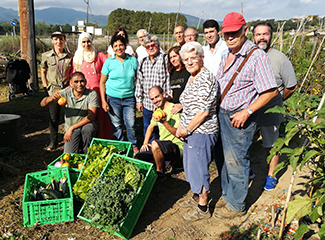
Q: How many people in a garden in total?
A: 15